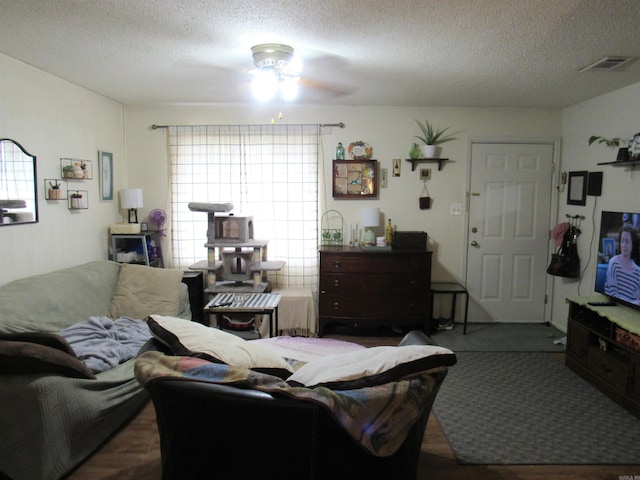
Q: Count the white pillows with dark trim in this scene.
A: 2